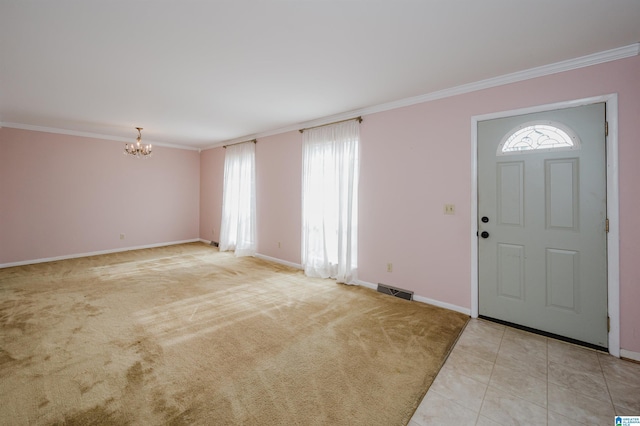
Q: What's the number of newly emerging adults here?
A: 0